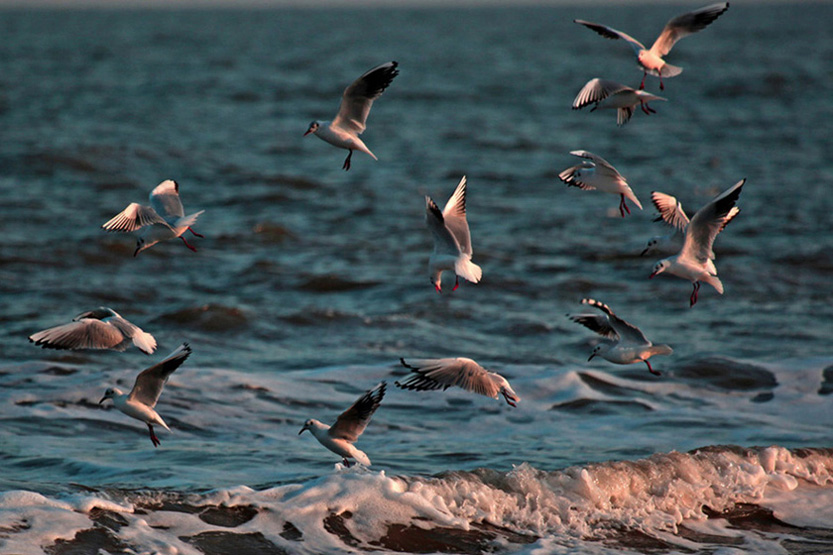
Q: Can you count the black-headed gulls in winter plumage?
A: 13